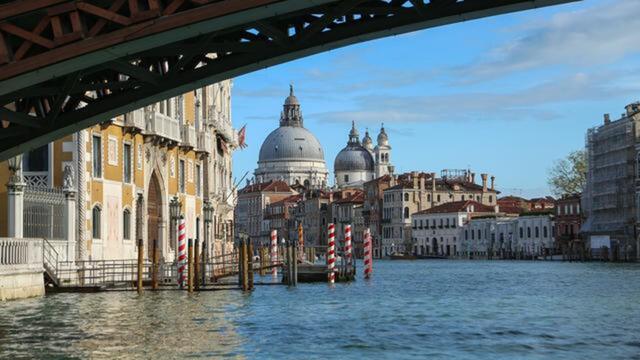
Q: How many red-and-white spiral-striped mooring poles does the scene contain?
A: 5